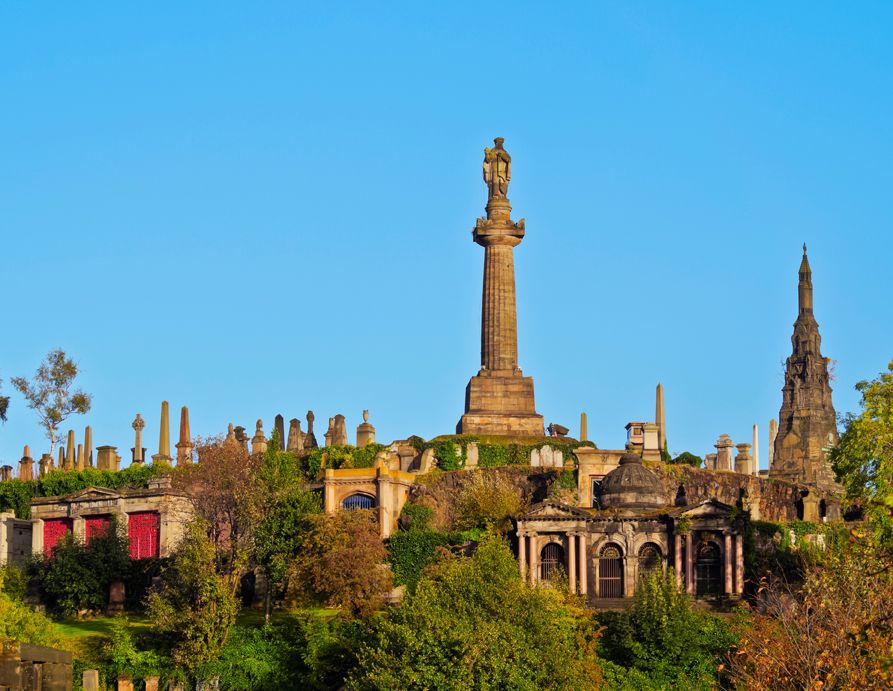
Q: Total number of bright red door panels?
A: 3